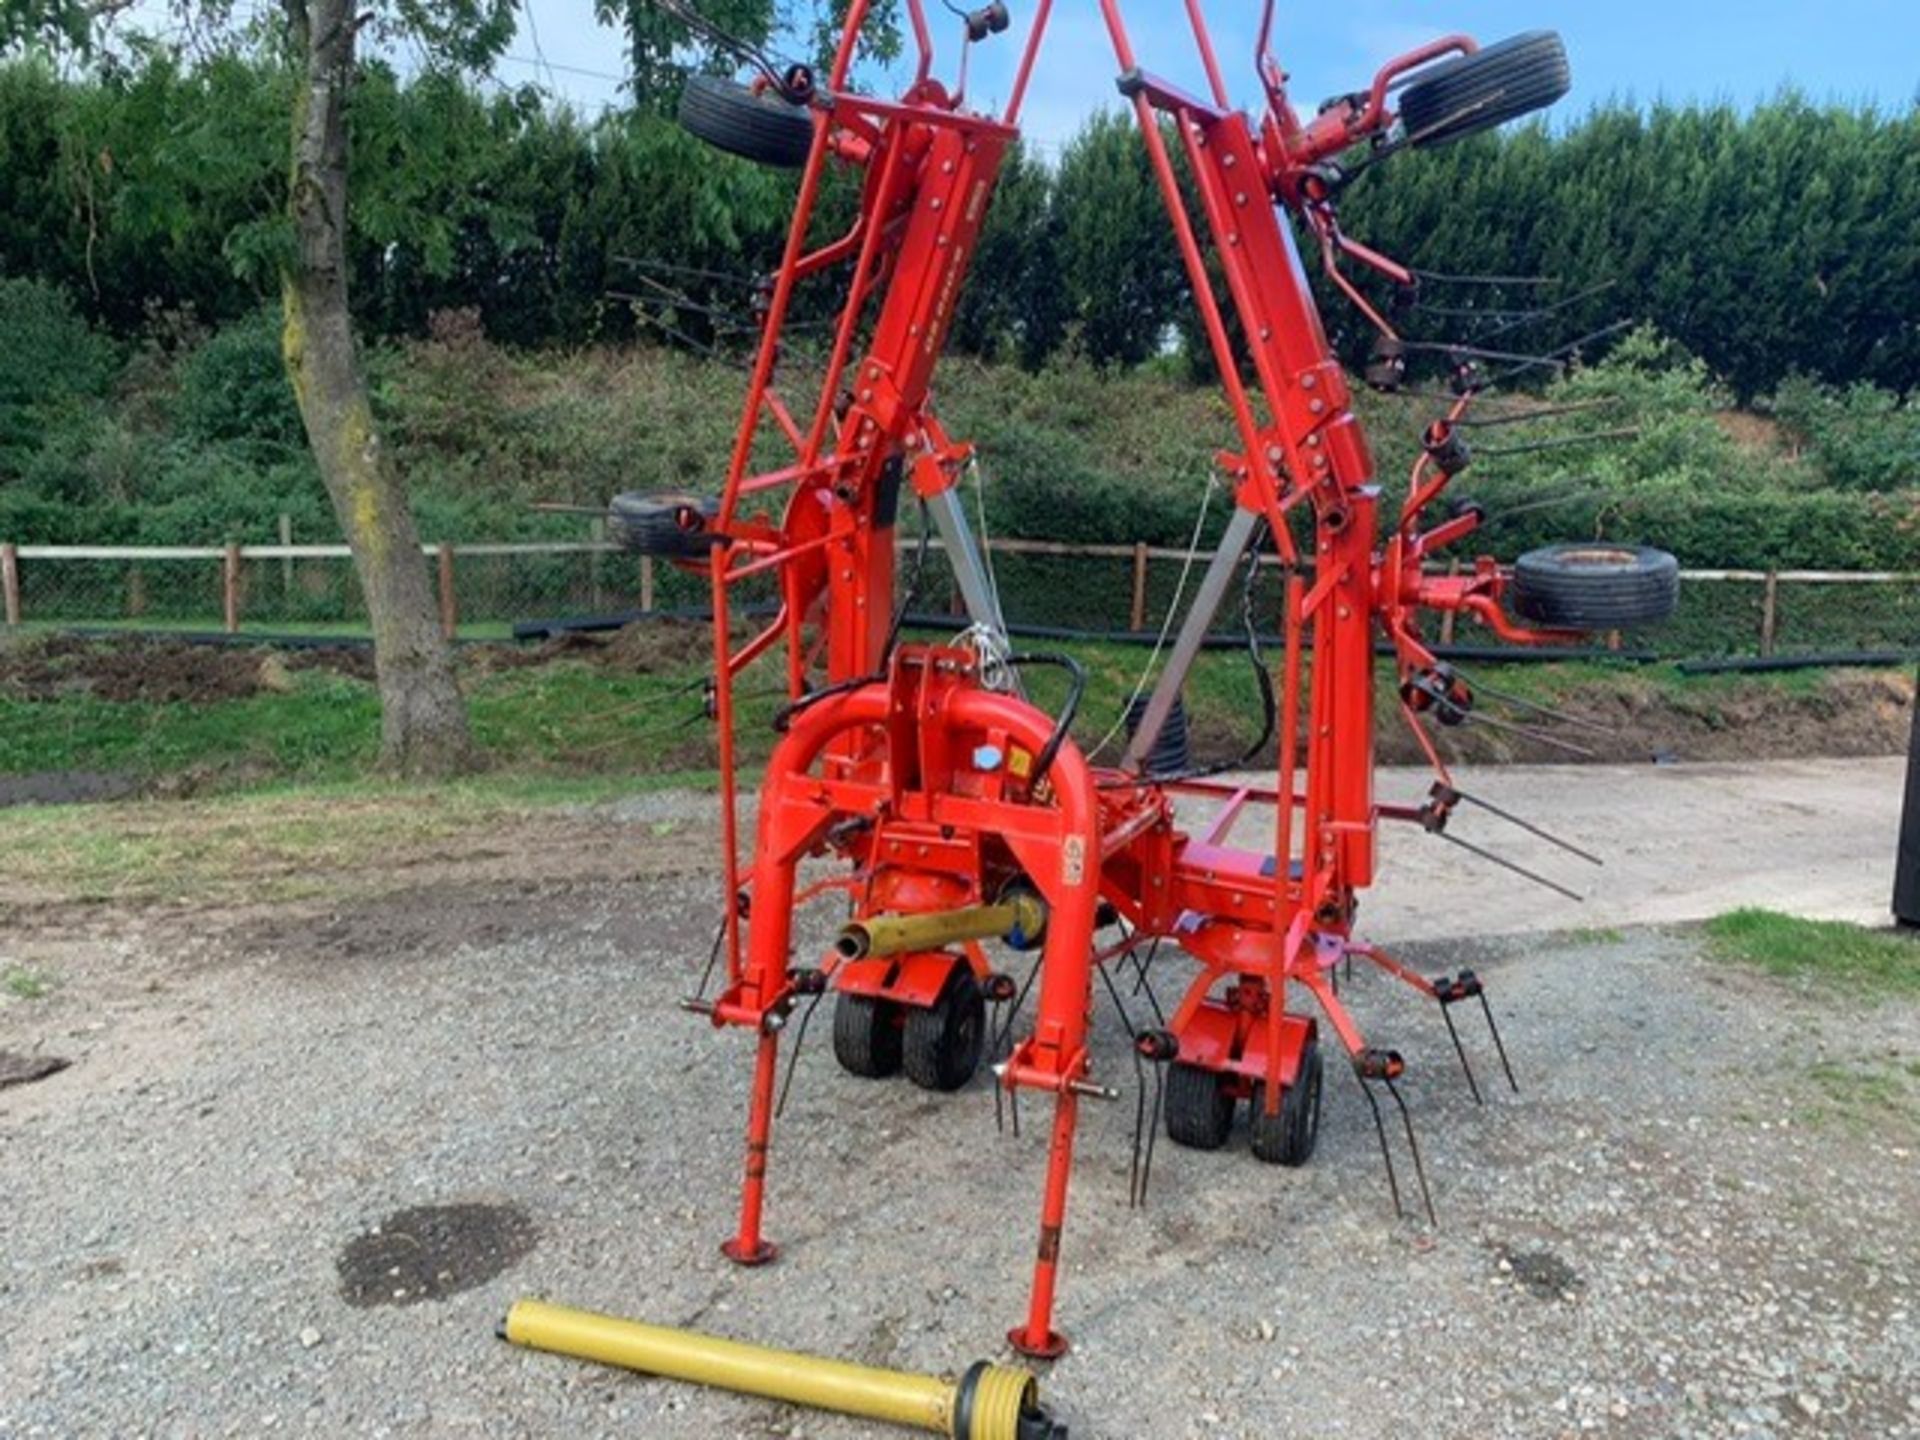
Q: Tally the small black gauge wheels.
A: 8